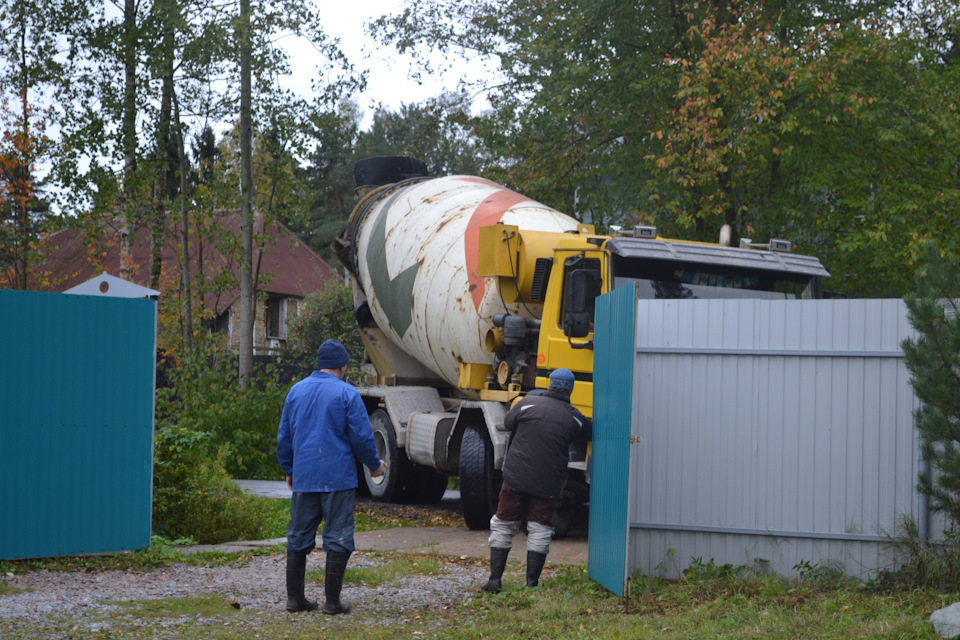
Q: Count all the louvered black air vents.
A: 1